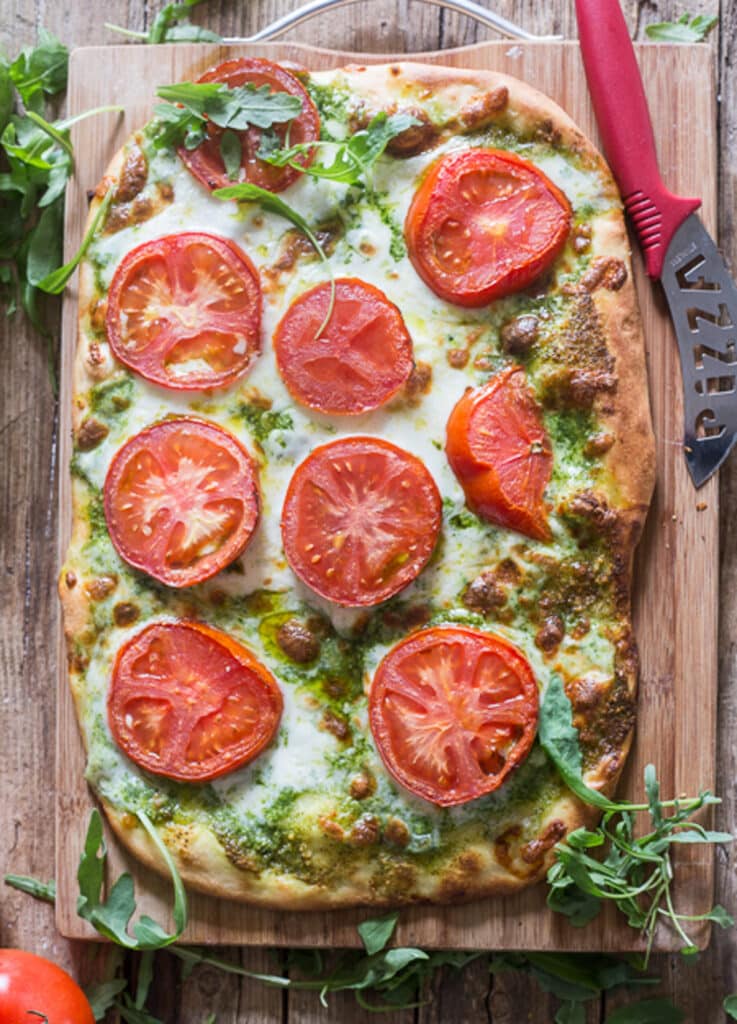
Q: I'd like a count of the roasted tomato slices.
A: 9